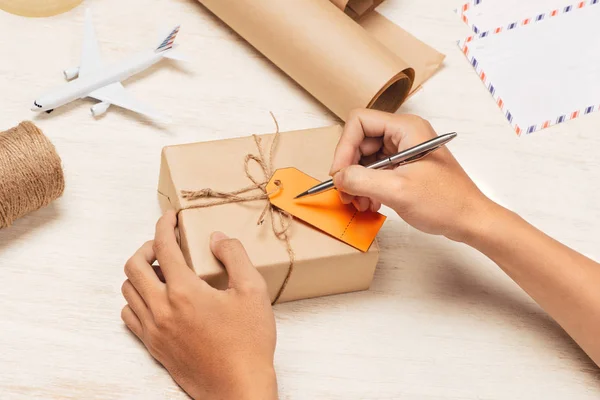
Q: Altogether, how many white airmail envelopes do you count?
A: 2